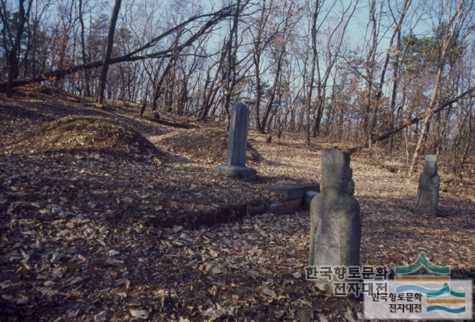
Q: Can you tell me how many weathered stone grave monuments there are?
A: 3